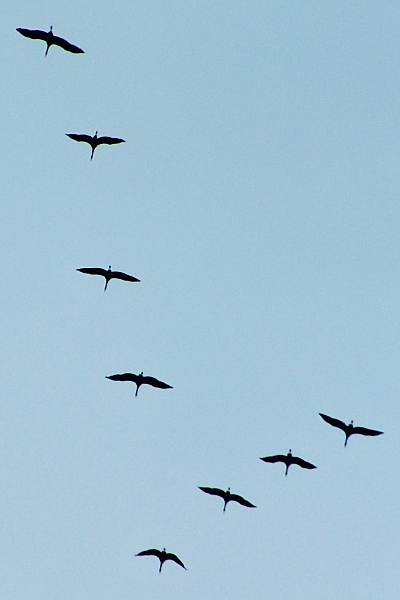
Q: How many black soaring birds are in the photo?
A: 8